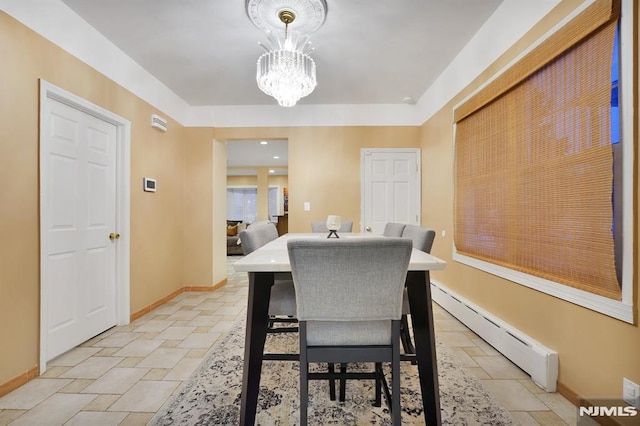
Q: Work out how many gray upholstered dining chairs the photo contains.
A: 5